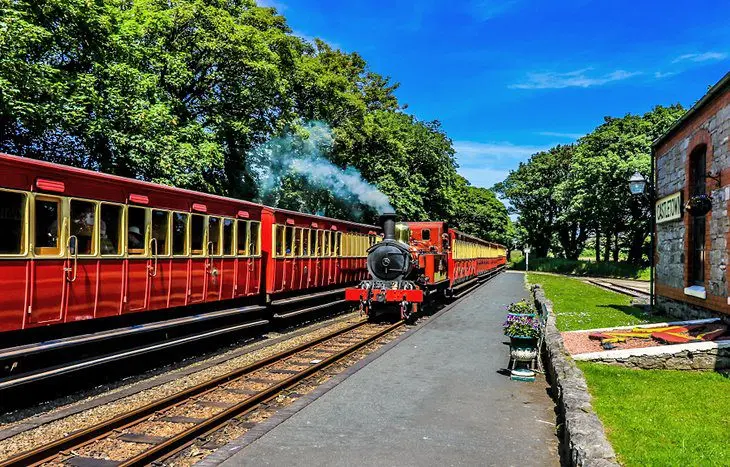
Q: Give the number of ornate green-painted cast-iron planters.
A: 2